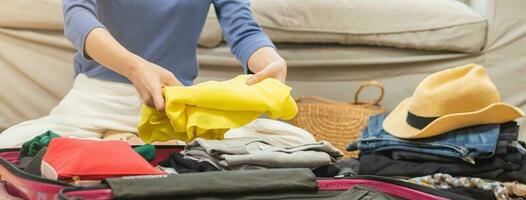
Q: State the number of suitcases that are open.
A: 1